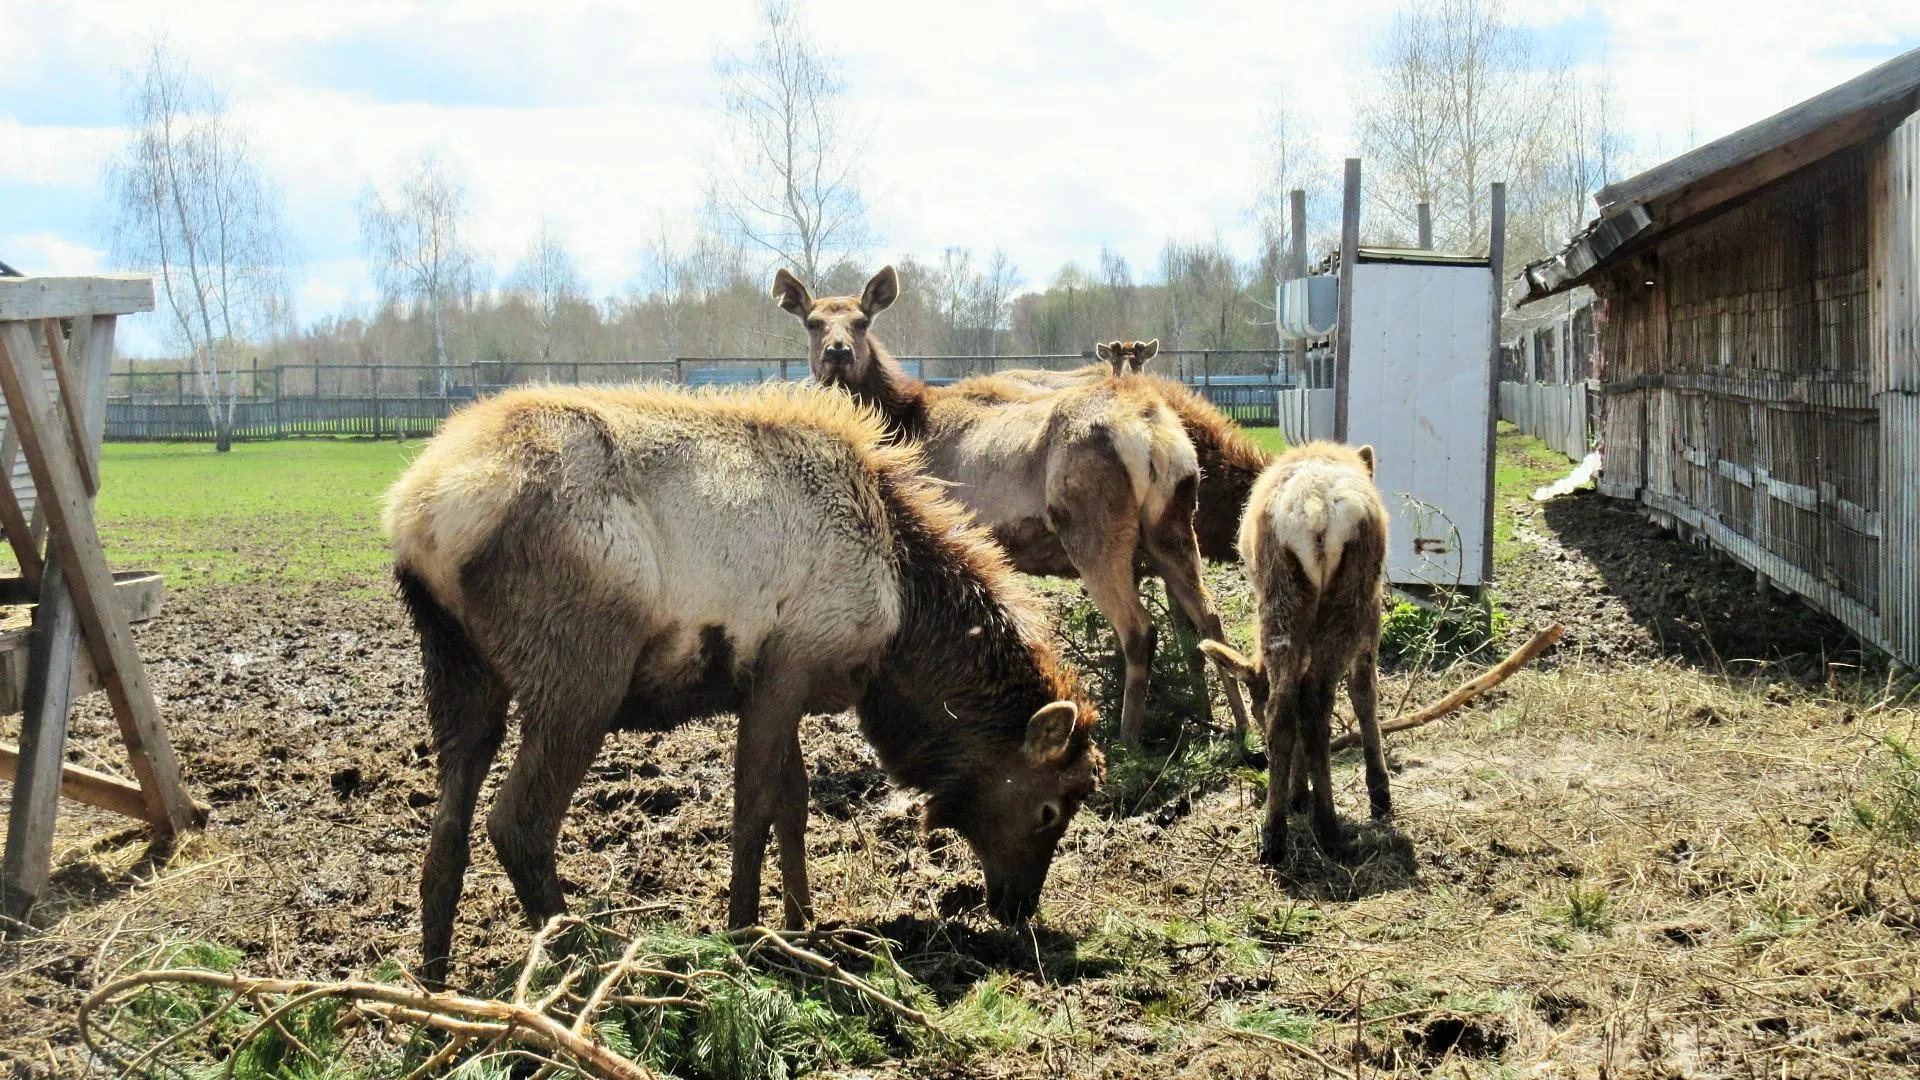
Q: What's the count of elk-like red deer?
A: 5